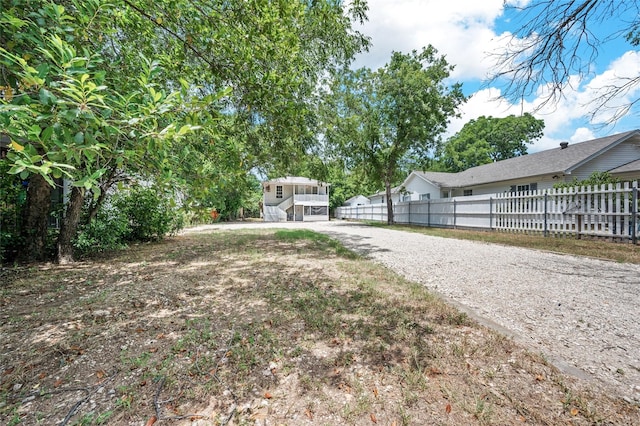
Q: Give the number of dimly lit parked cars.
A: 0